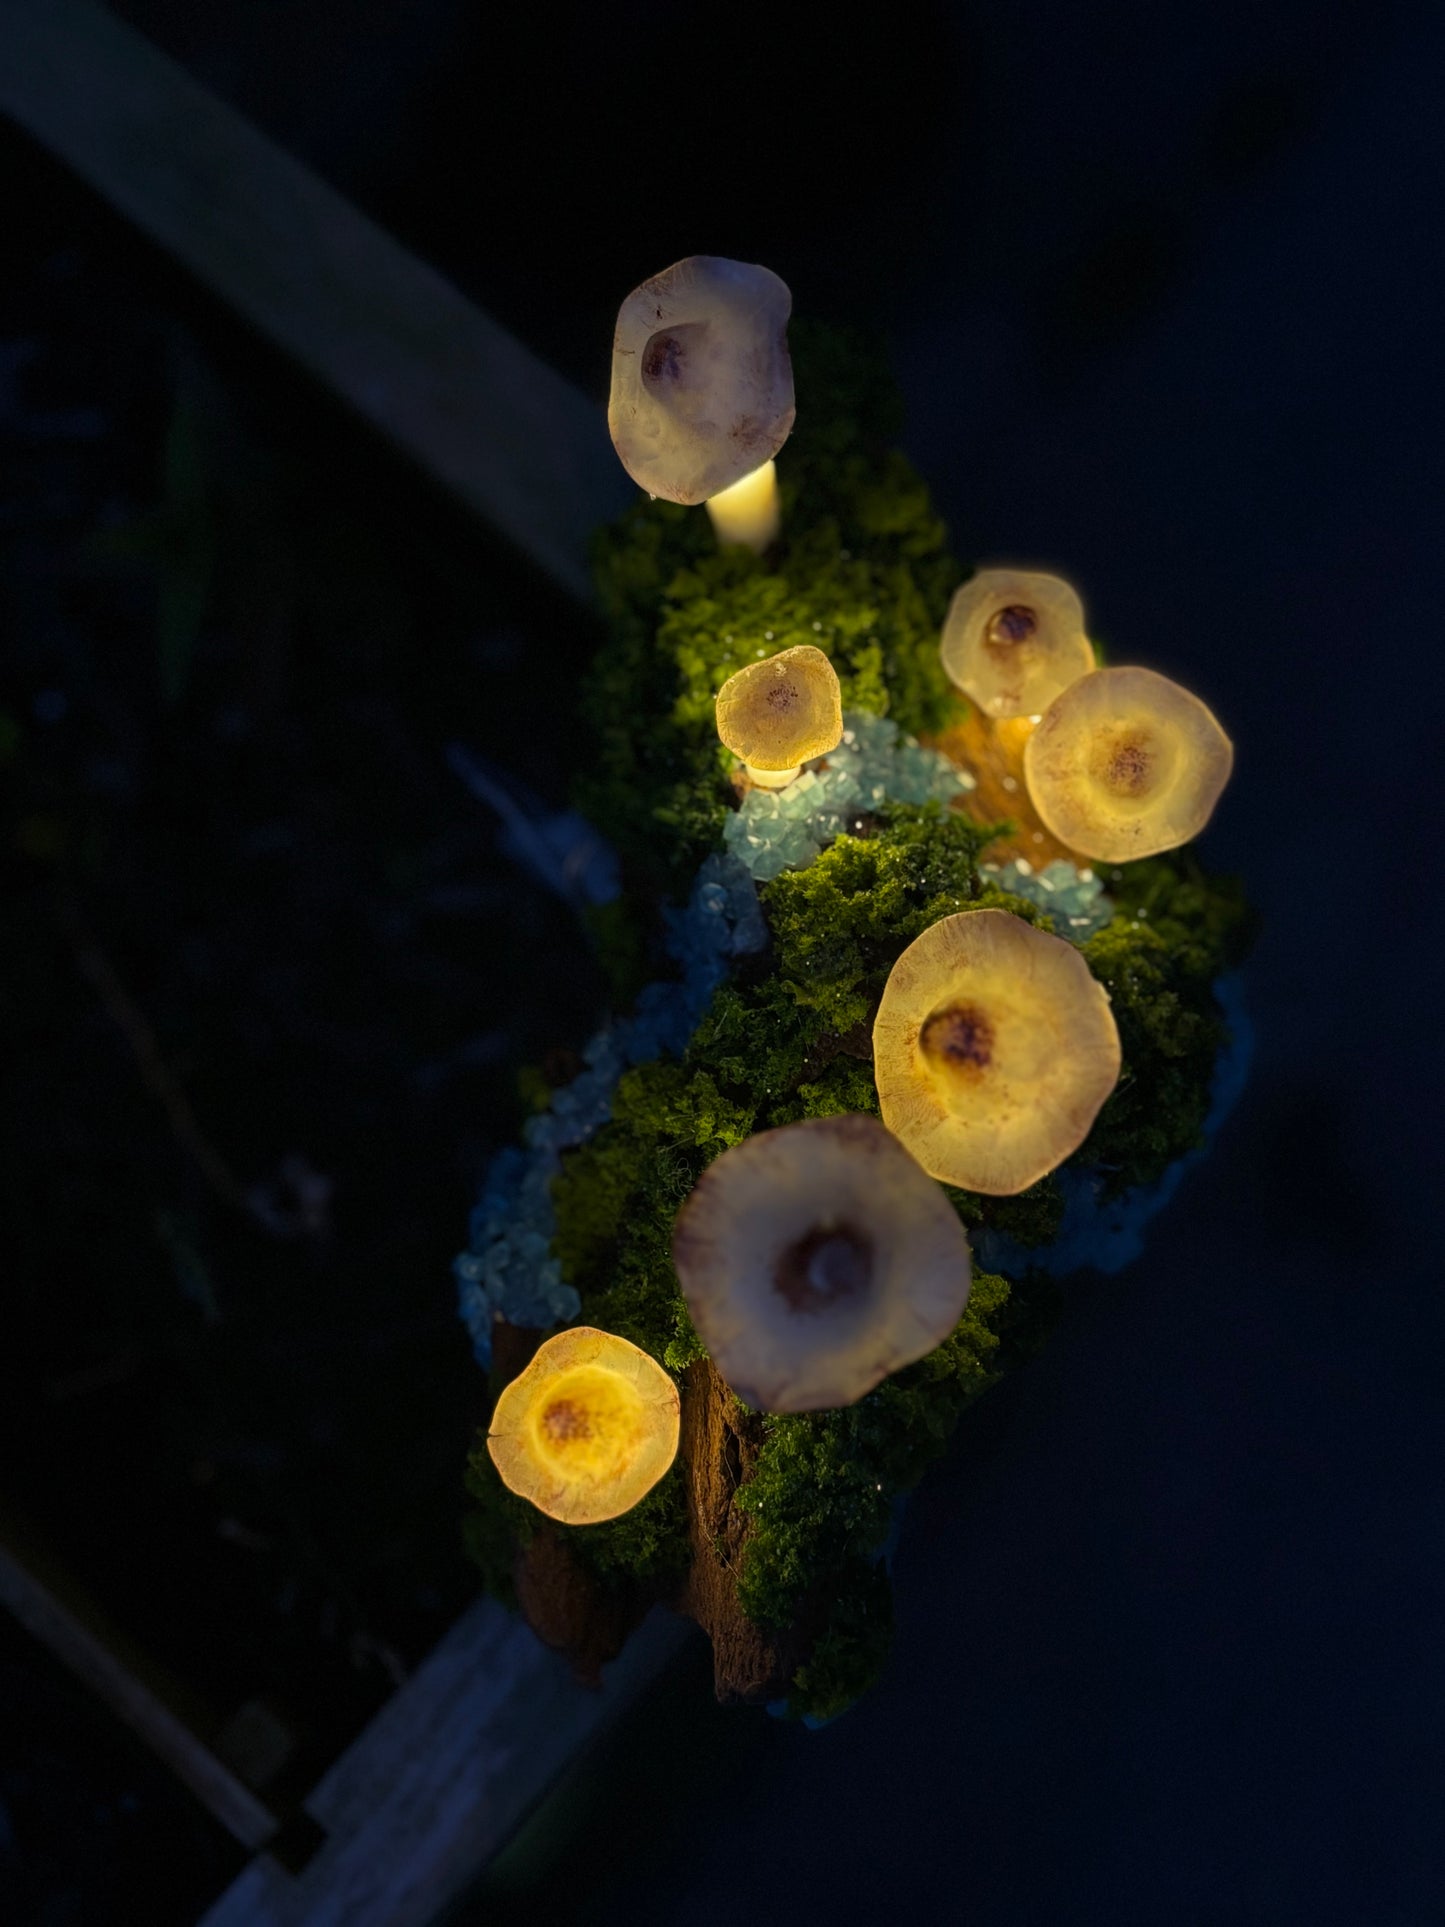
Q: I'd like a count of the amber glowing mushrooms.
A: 5